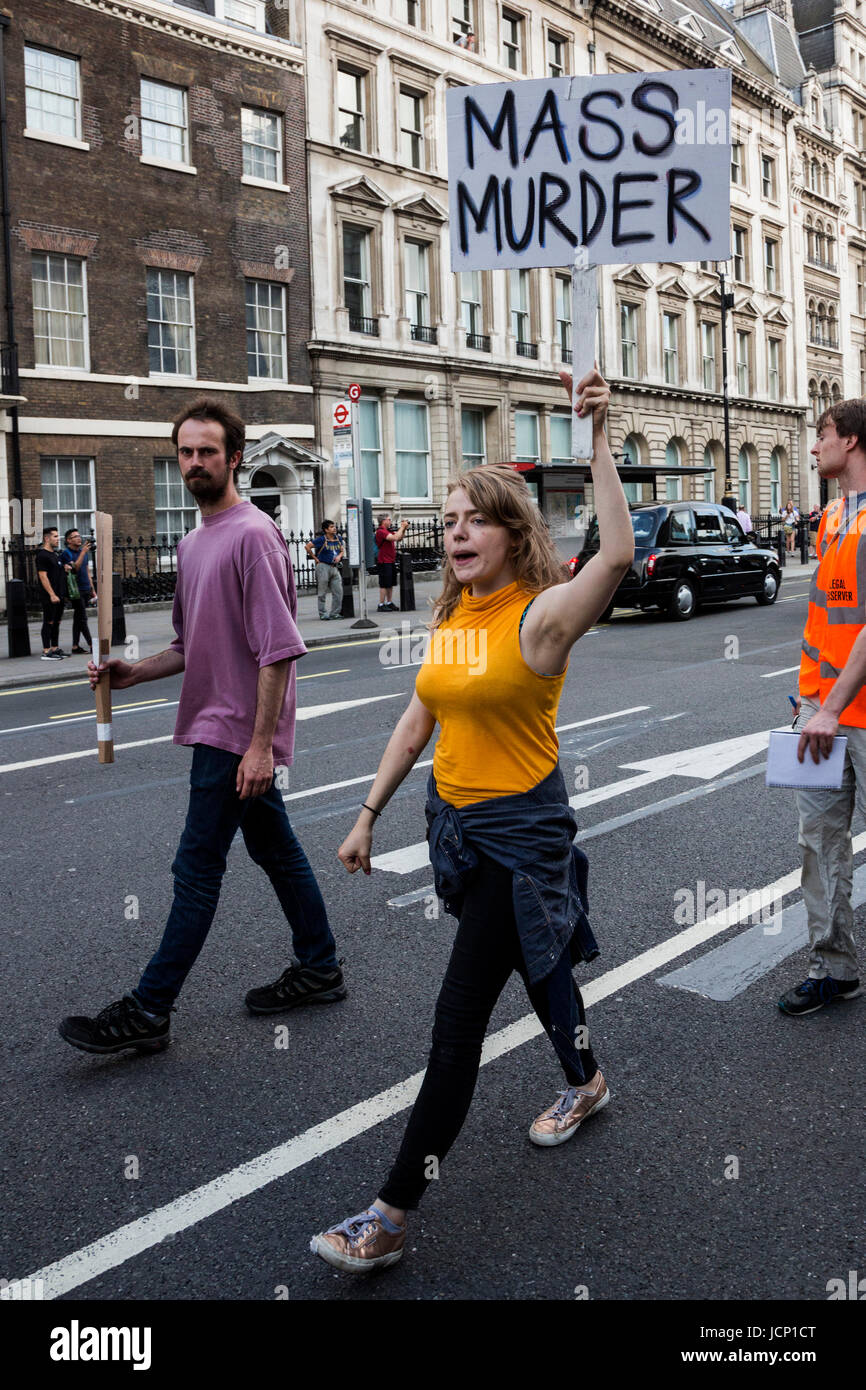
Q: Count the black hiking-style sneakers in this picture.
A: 2